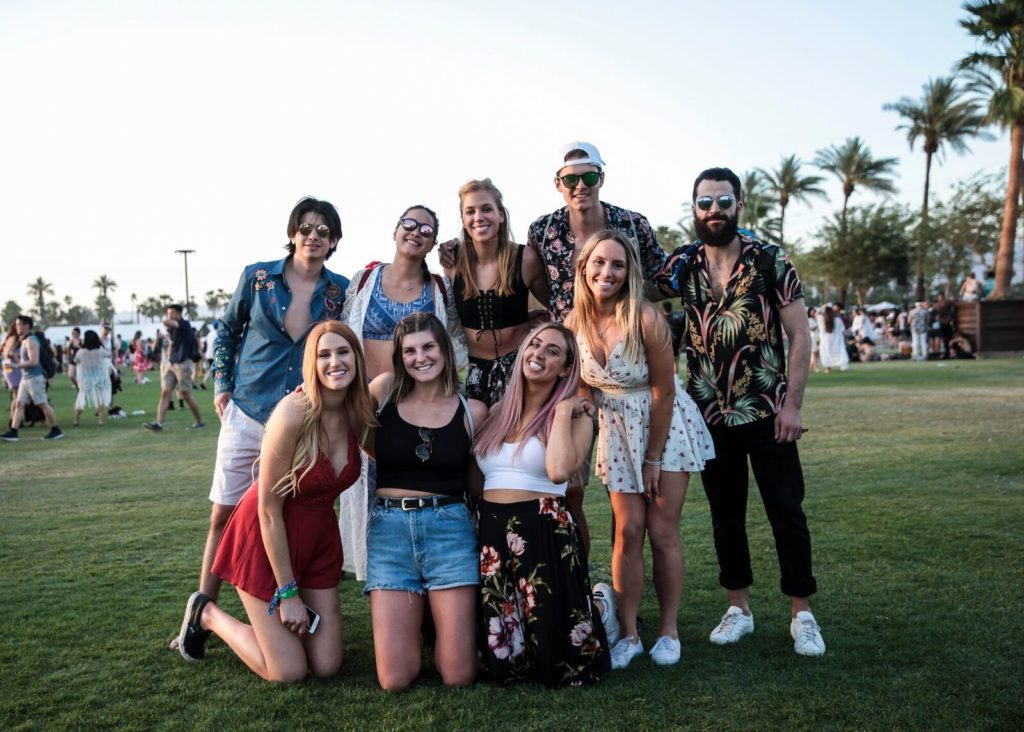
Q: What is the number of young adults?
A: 9